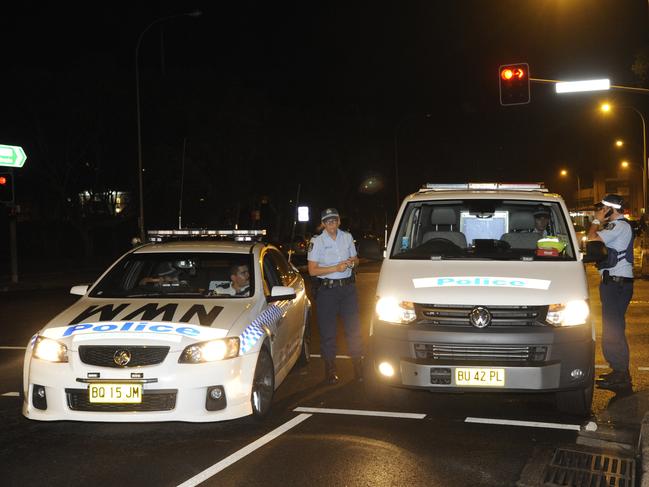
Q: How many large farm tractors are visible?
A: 0